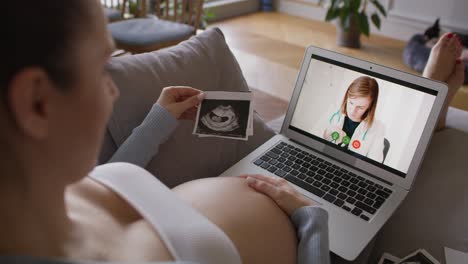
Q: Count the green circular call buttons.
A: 2